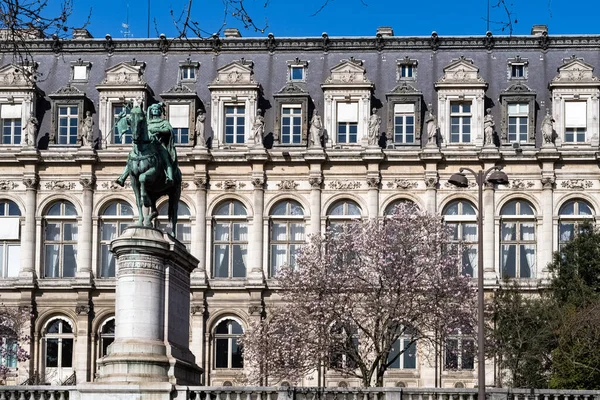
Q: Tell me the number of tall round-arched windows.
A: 11